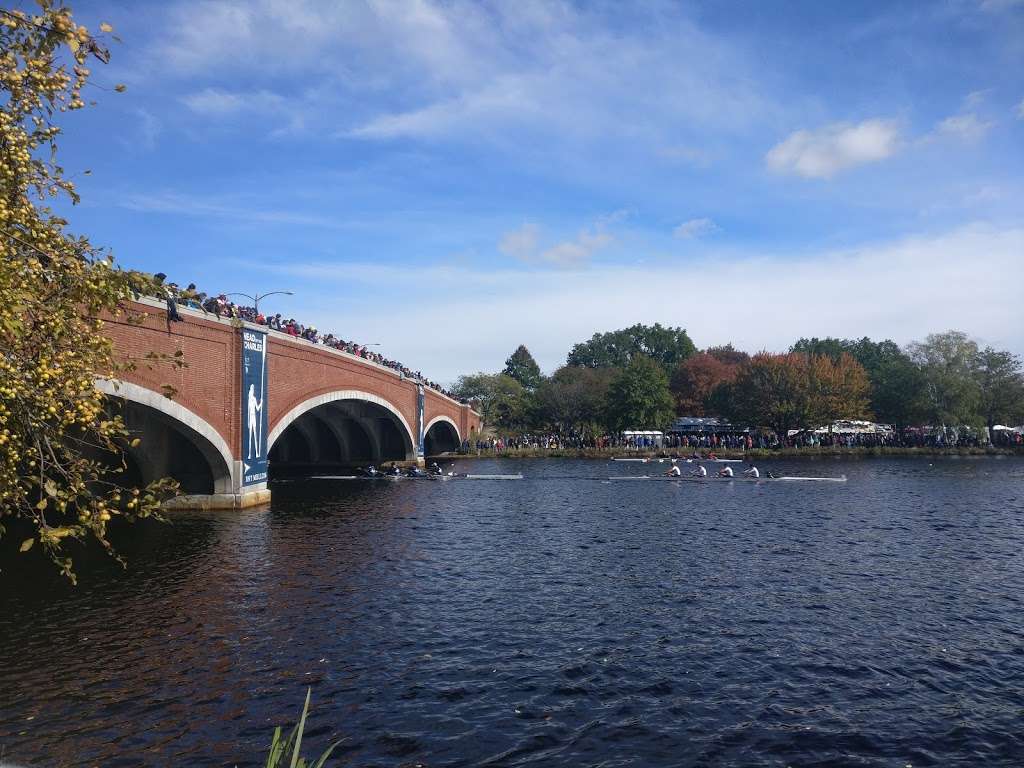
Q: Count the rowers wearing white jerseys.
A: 4